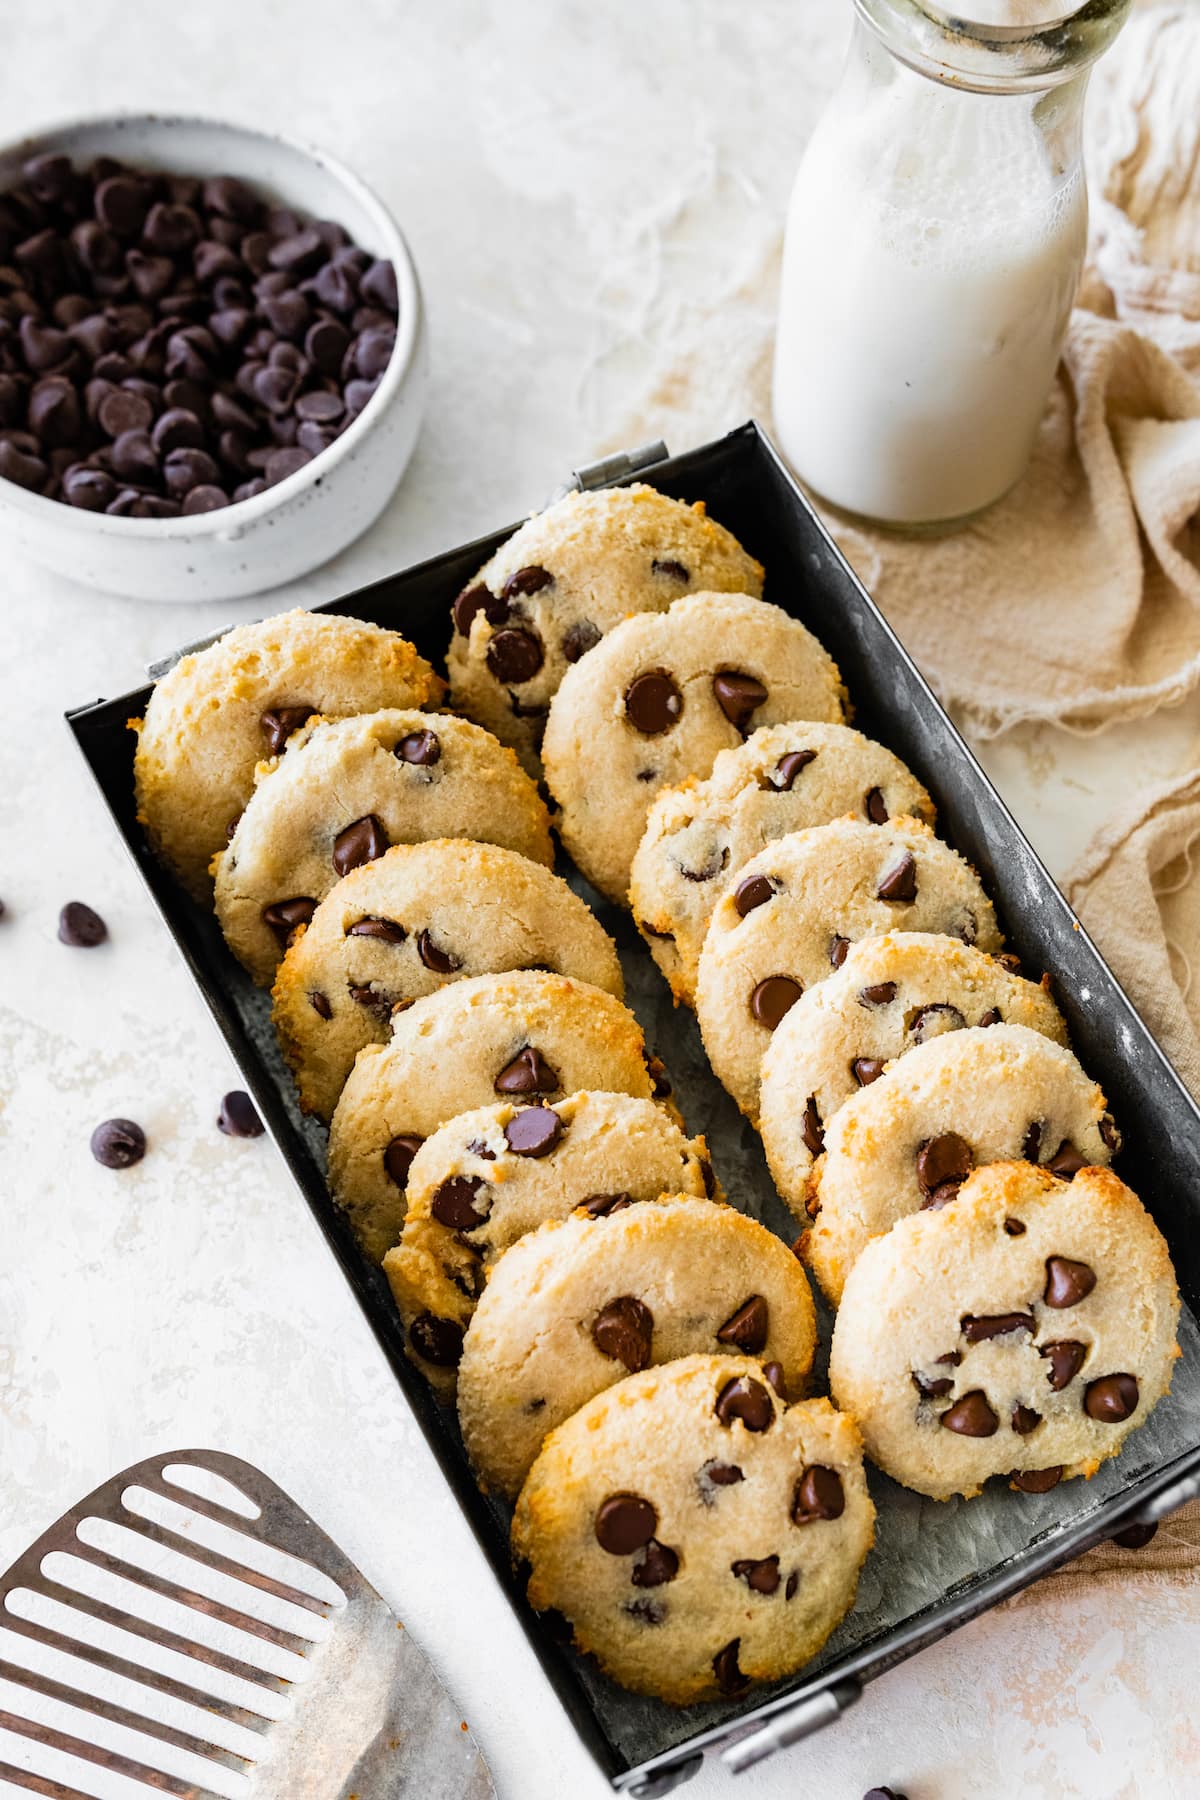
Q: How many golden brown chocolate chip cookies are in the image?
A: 14